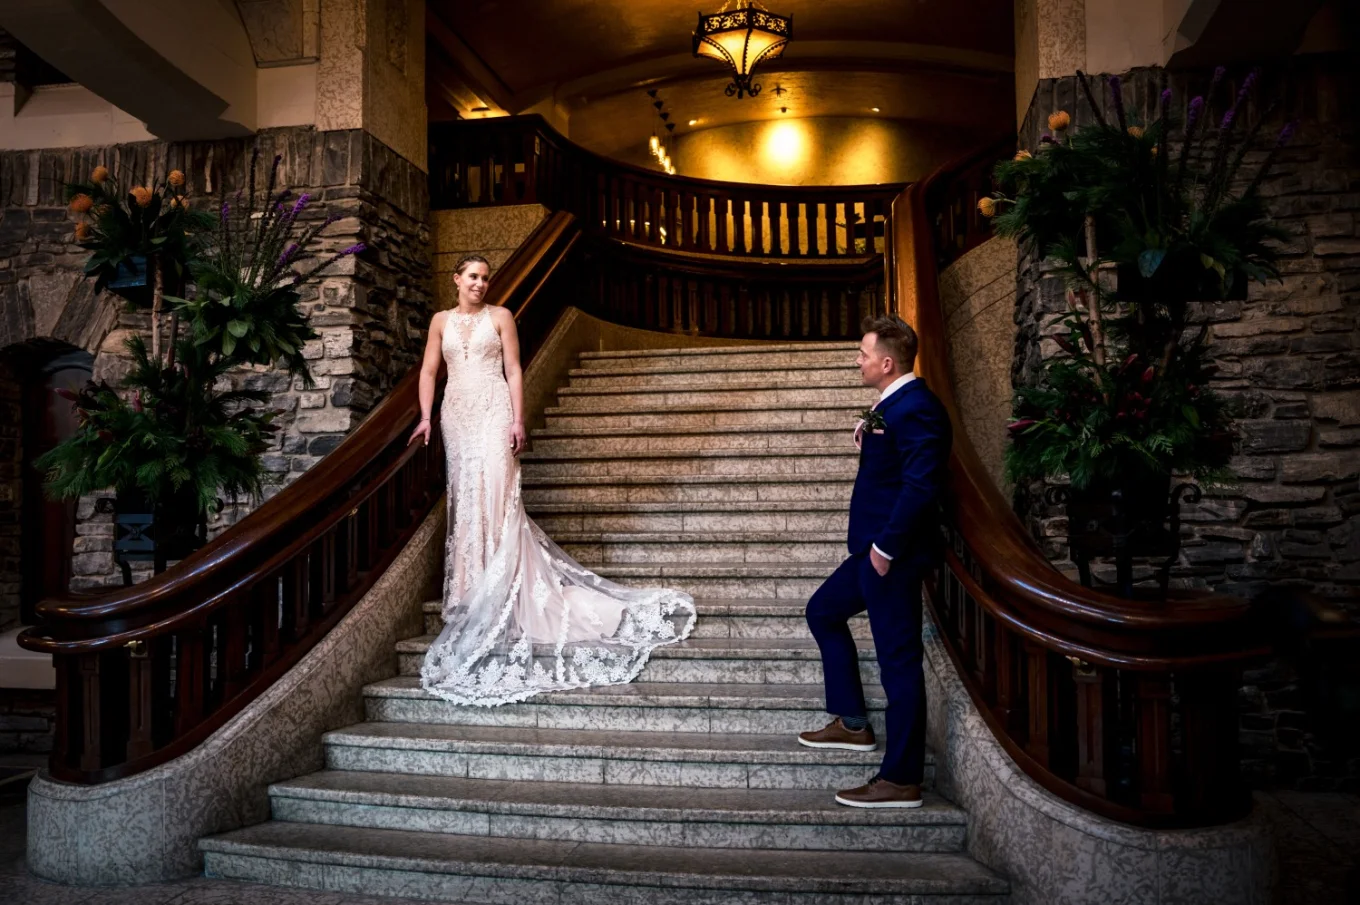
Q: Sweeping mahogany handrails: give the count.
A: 2